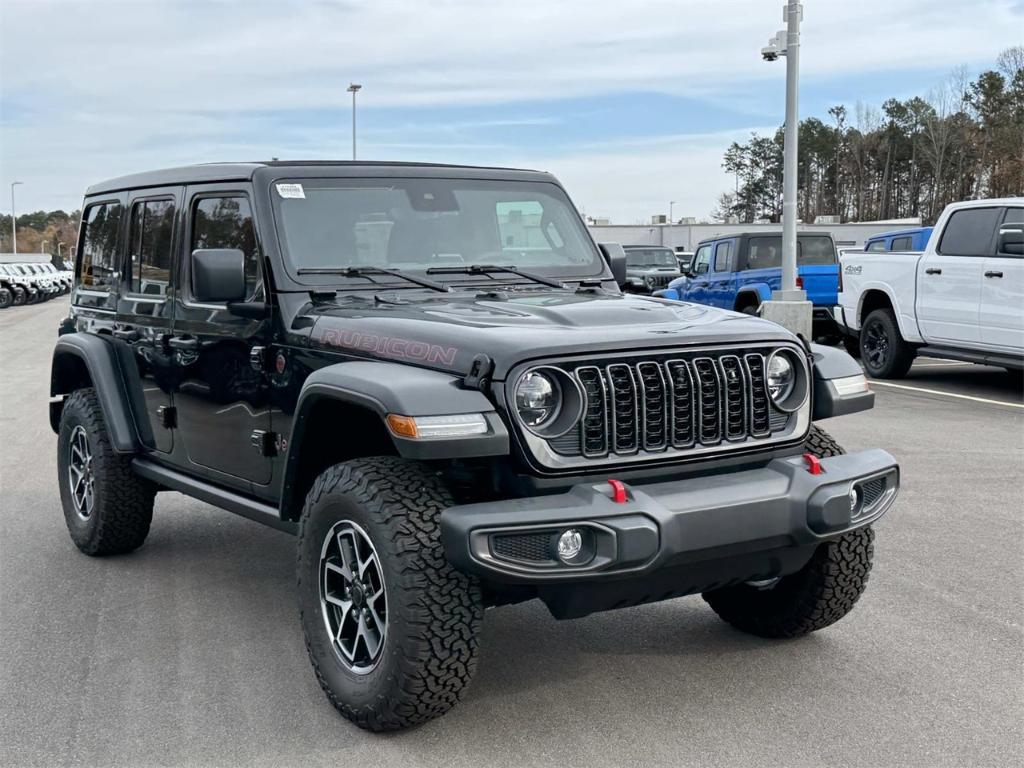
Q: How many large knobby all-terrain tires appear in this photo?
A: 3